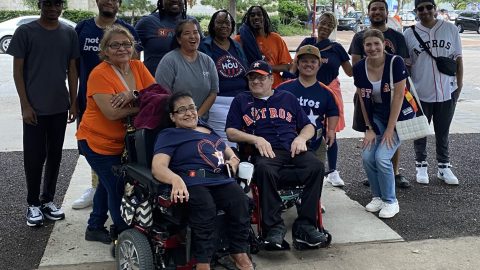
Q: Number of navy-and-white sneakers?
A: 2